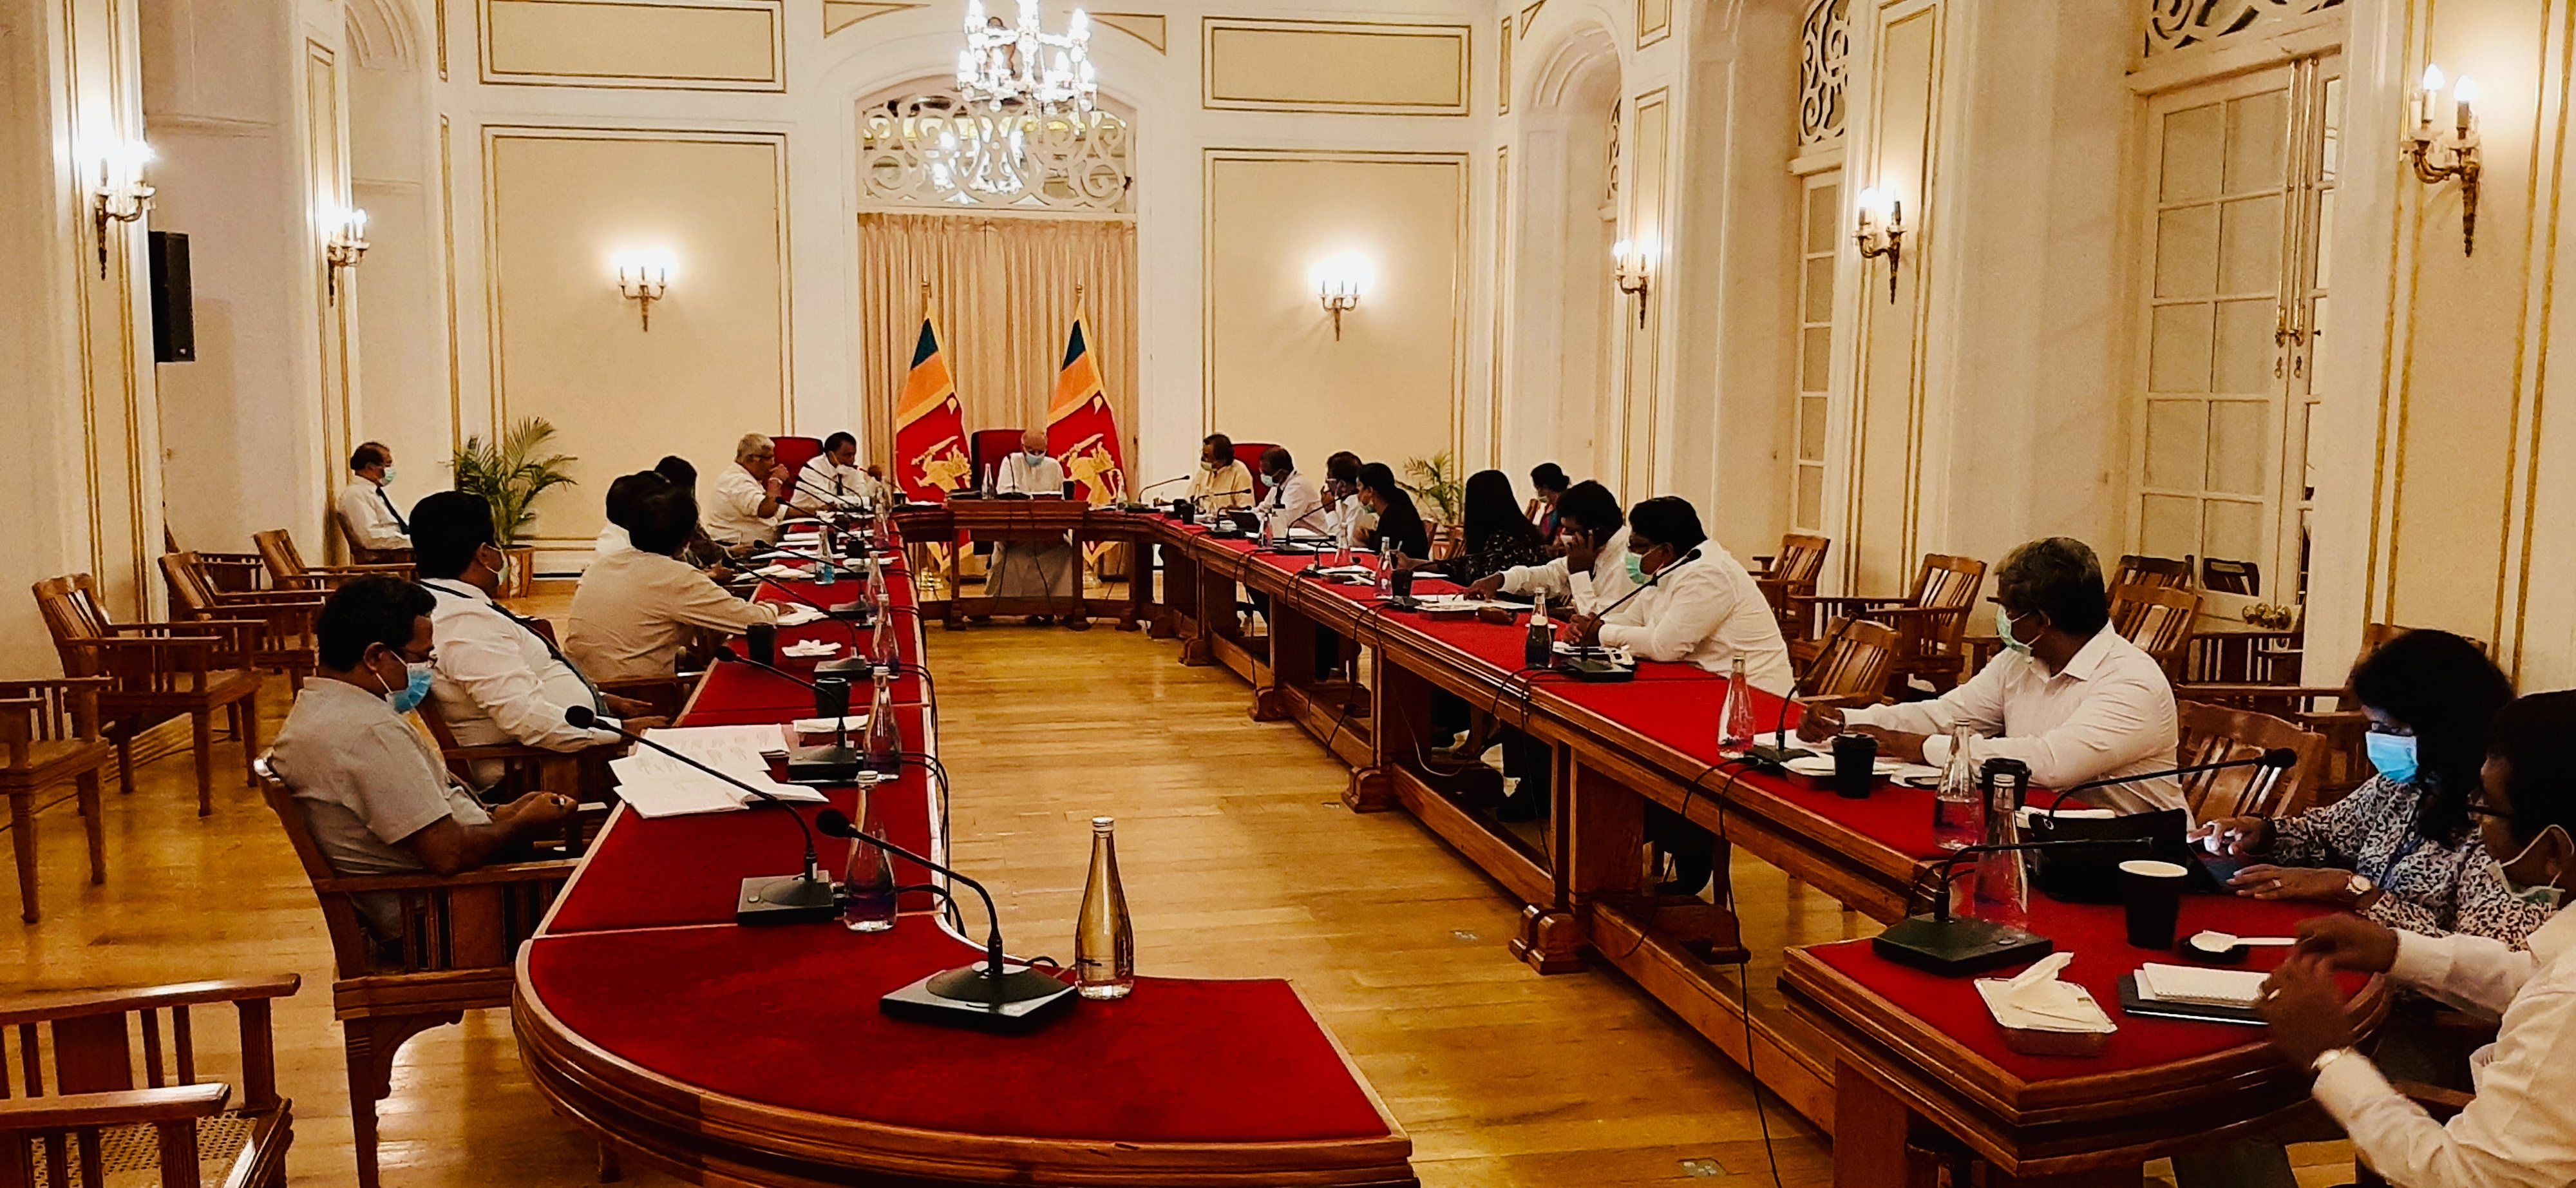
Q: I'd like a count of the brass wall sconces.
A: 7